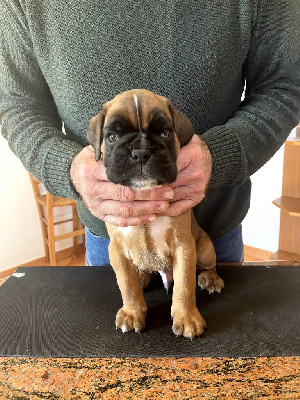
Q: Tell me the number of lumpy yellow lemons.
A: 0